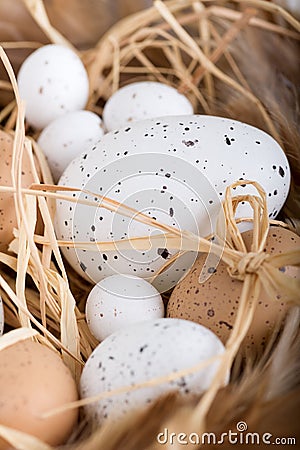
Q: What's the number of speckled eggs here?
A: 9